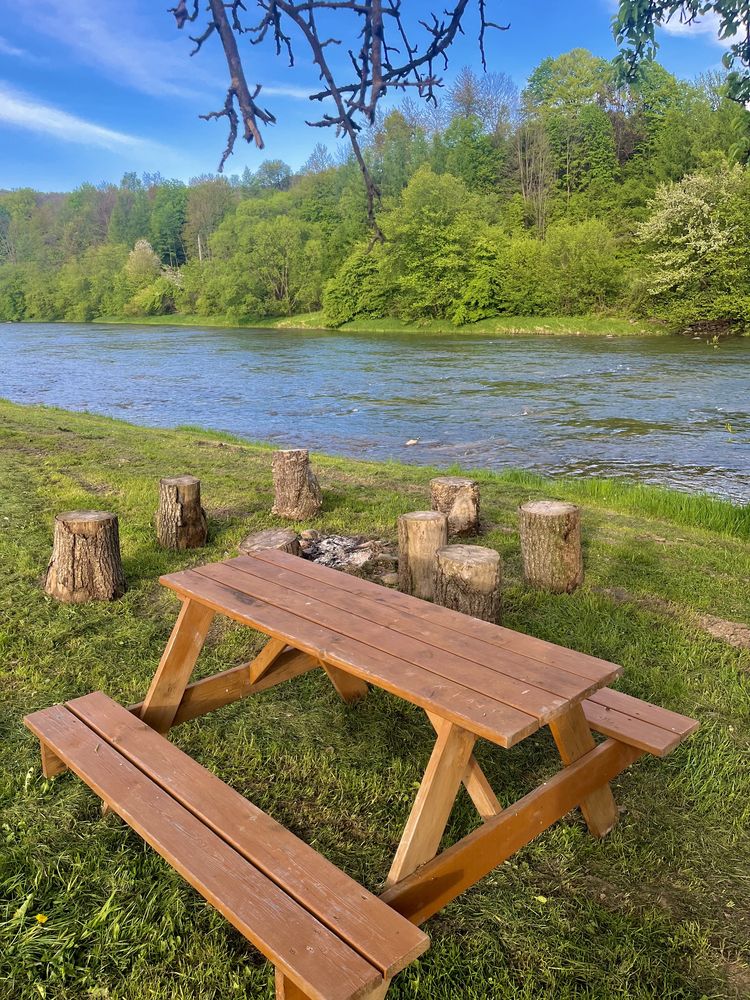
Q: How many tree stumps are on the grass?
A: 8